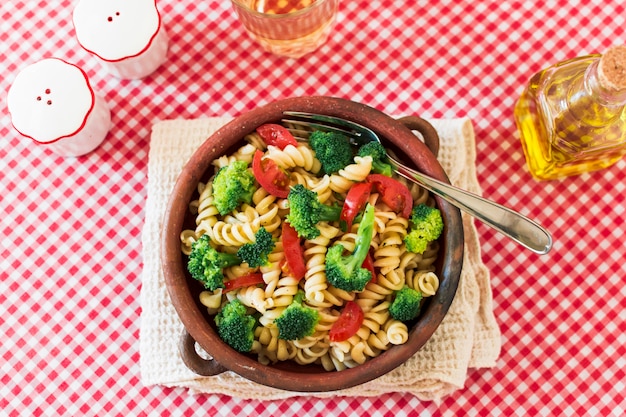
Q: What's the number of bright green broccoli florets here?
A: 11